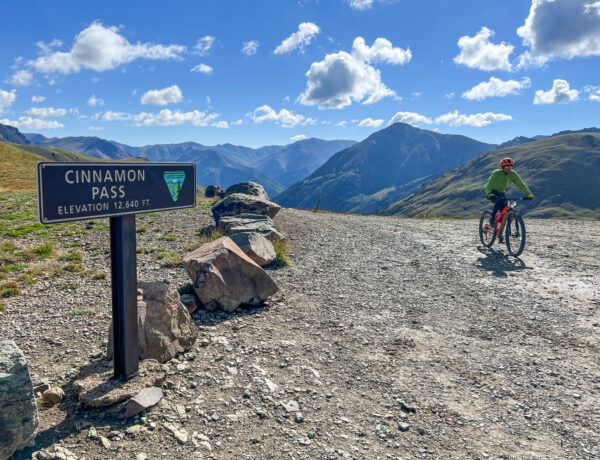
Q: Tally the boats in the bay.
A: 0